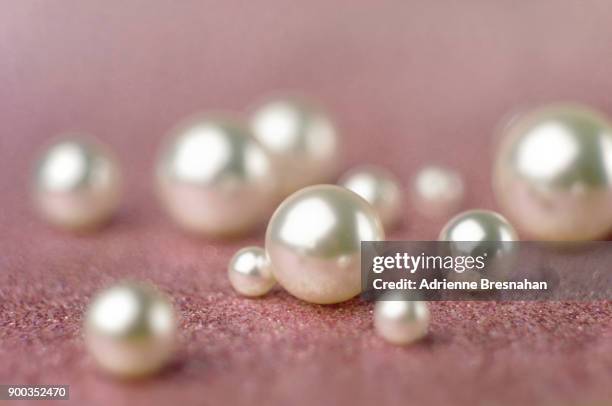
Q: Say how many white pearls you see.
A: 11